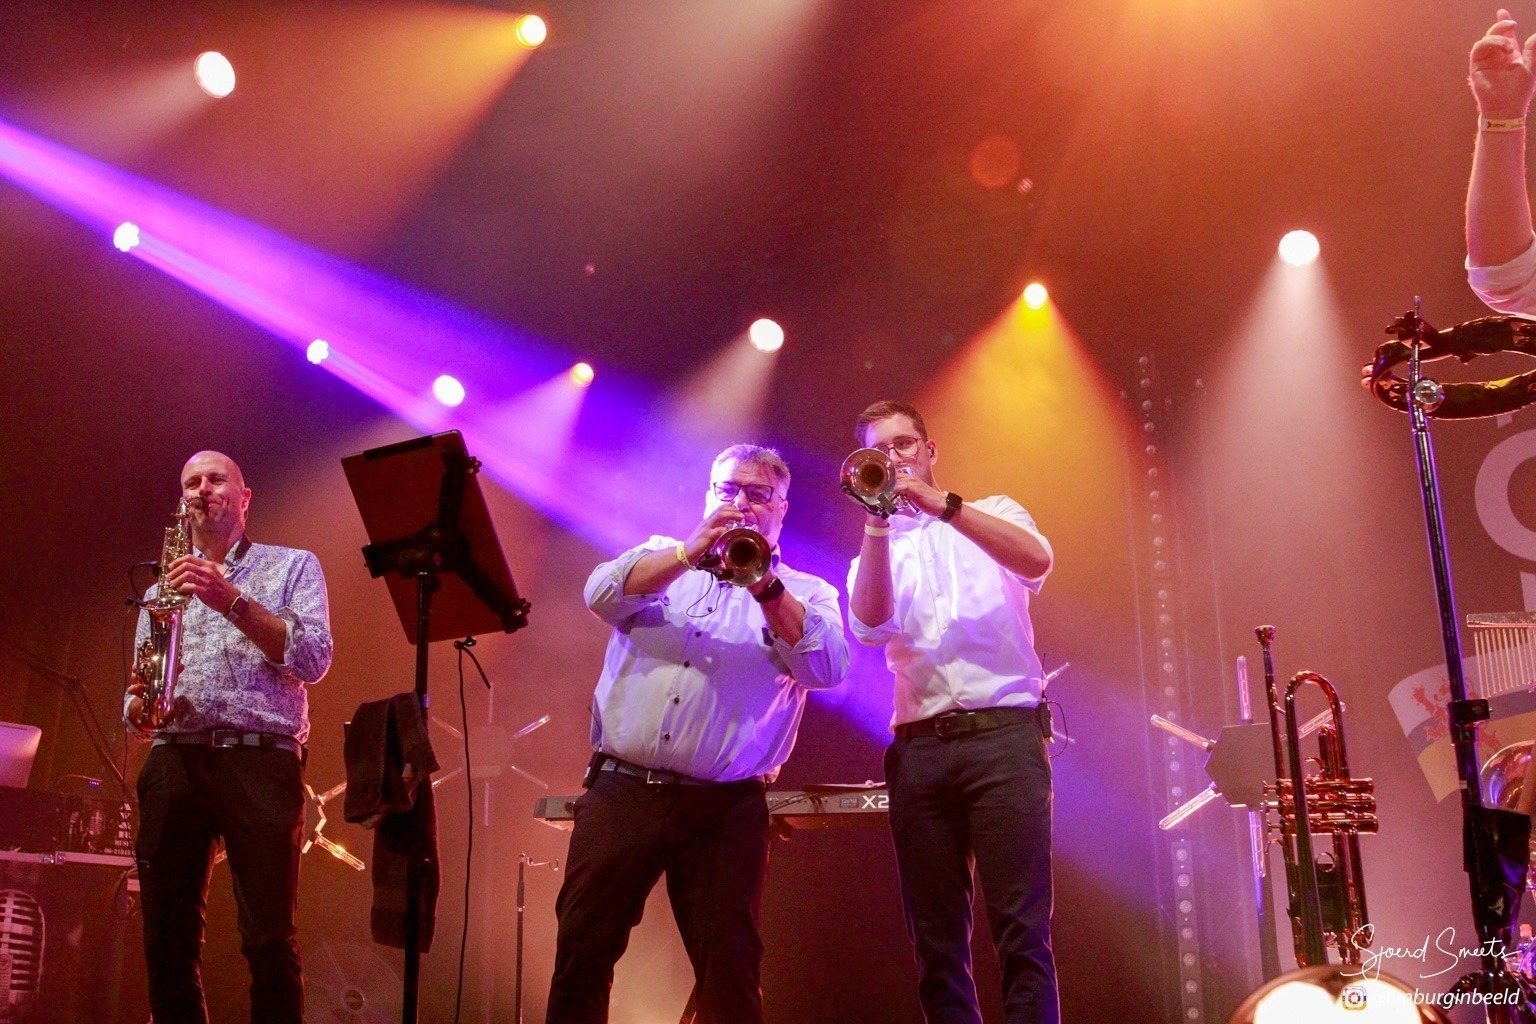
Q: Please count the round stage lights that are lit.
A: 9